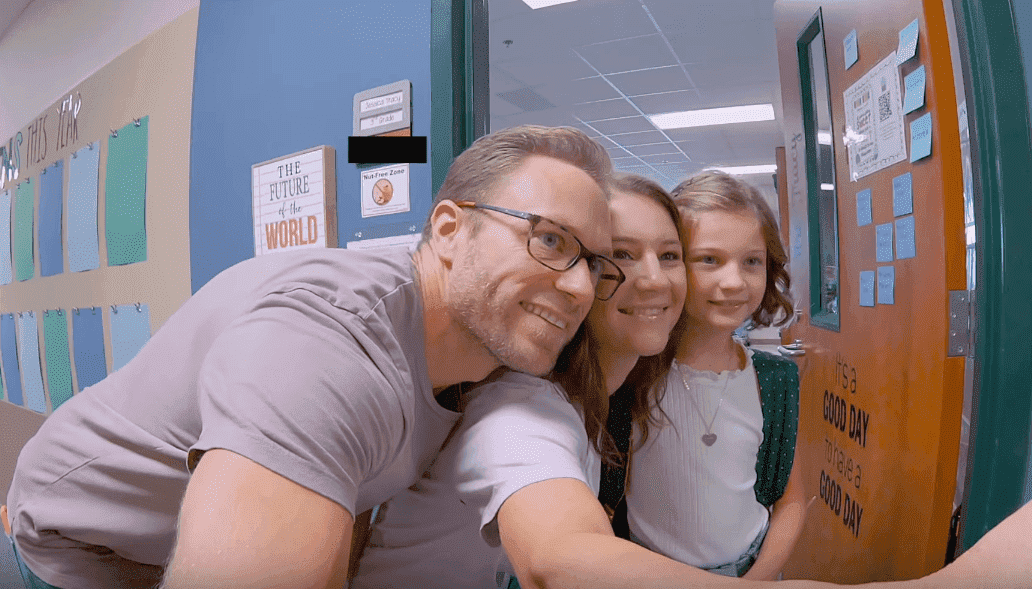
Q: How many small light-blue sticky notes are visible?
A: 10